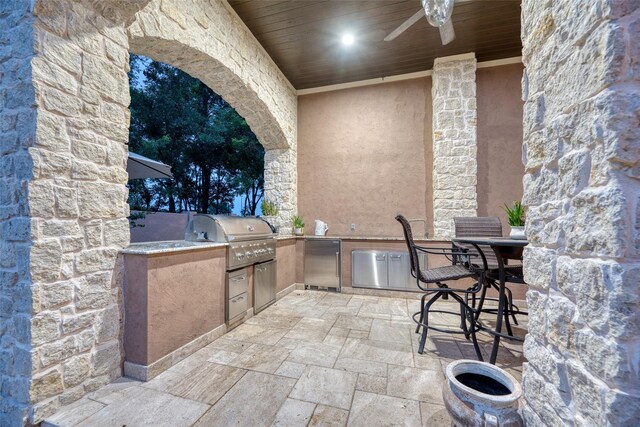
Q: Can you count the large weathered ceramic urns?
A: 1